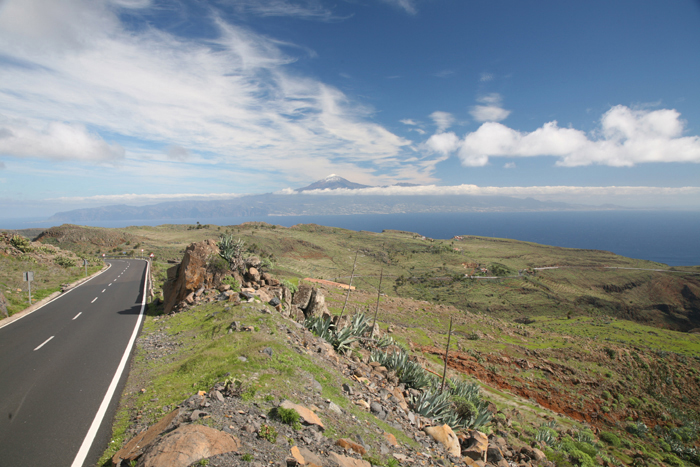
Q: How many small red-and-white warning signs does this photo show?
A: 3